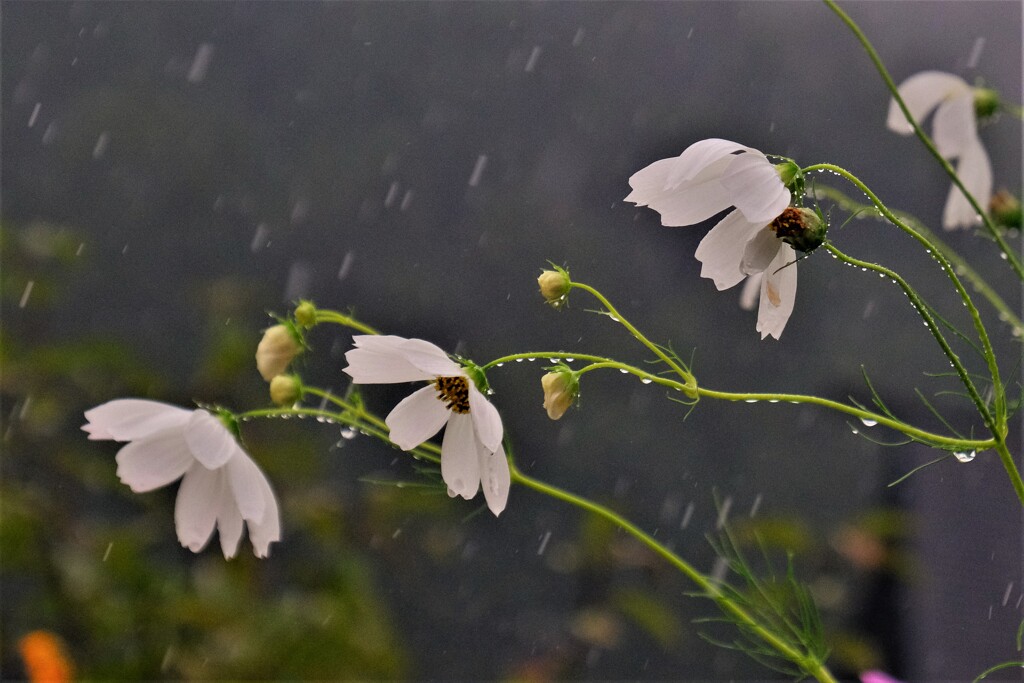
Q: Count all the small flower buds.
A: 5